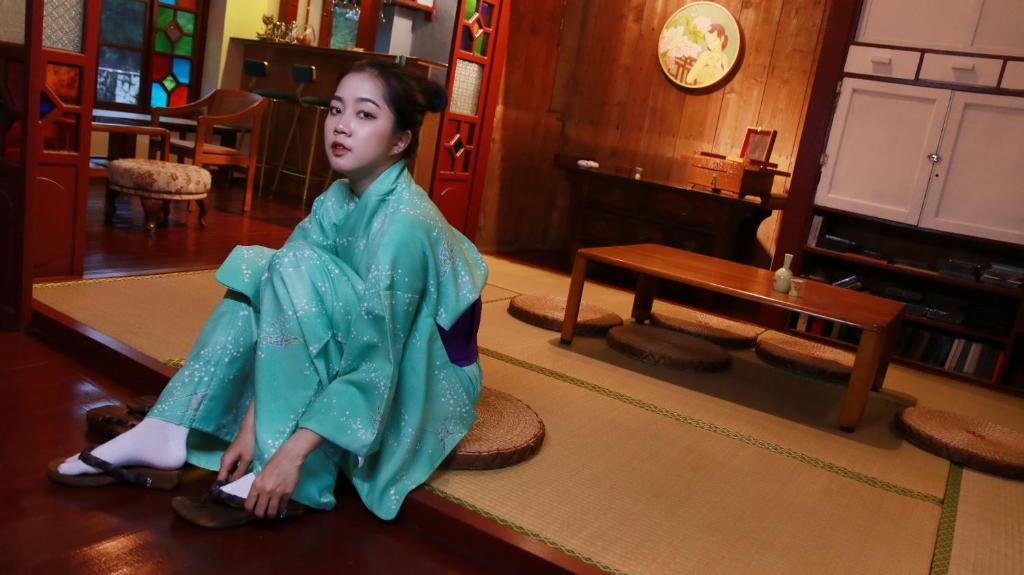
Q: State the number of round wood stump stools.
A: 6